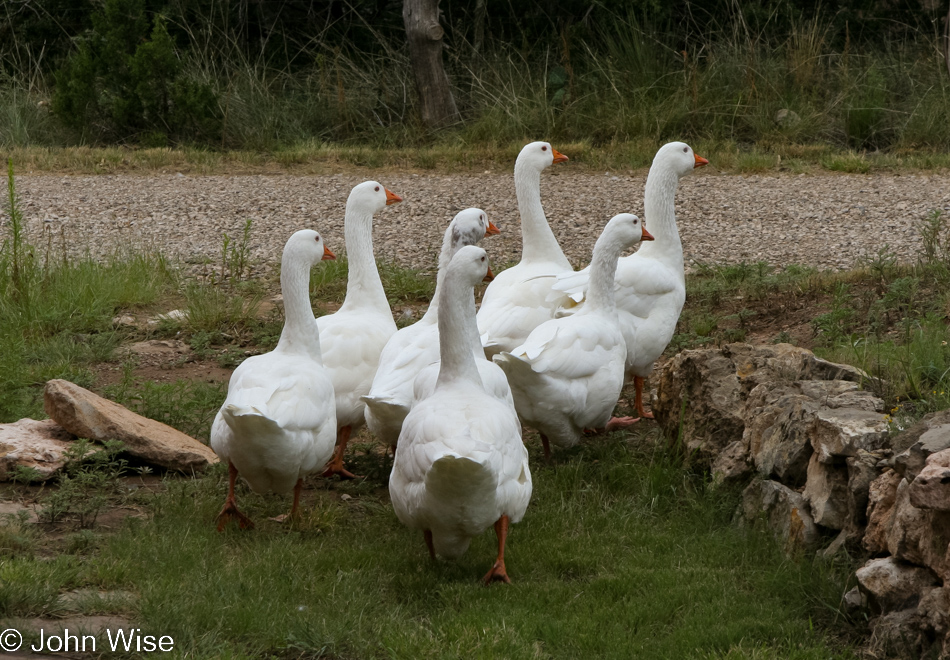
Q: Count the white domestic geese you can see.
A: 7